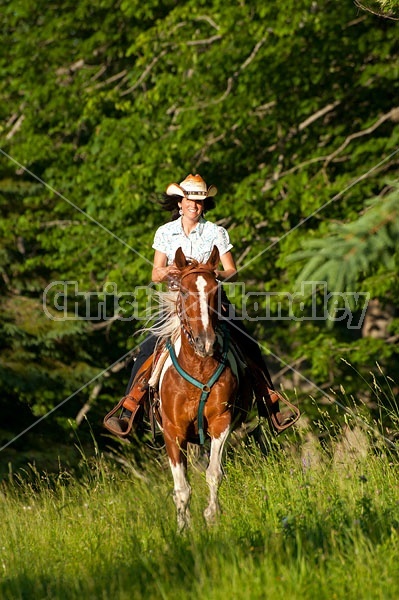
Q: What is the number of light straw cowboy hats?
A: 1